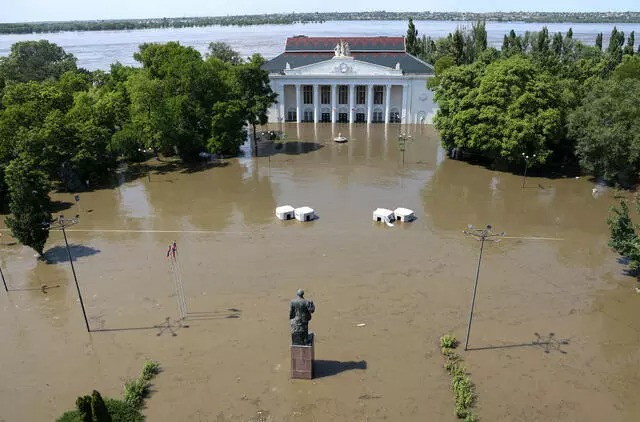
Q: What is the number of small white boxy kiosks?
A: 4